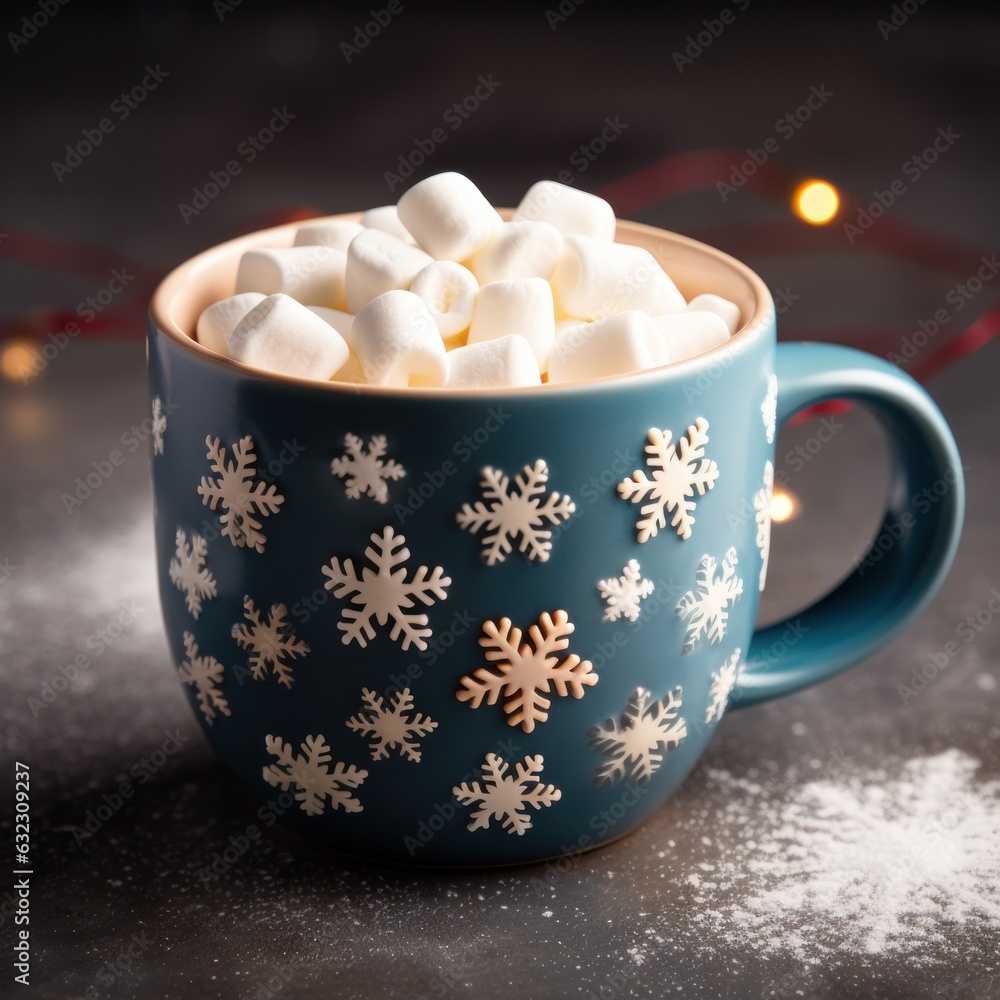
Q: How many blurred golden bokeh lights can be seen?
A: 3